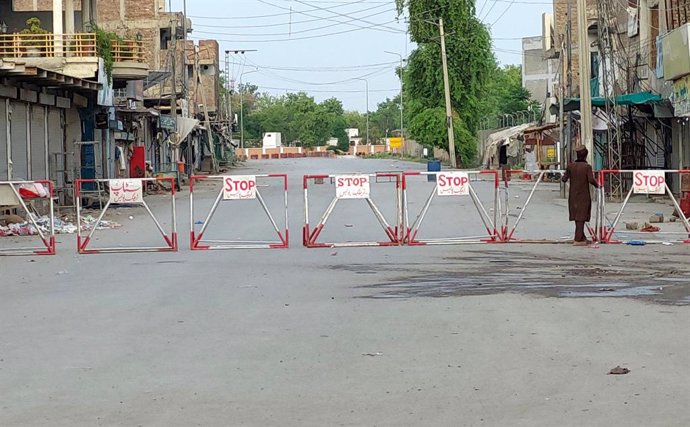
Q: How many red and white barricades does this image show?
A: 7